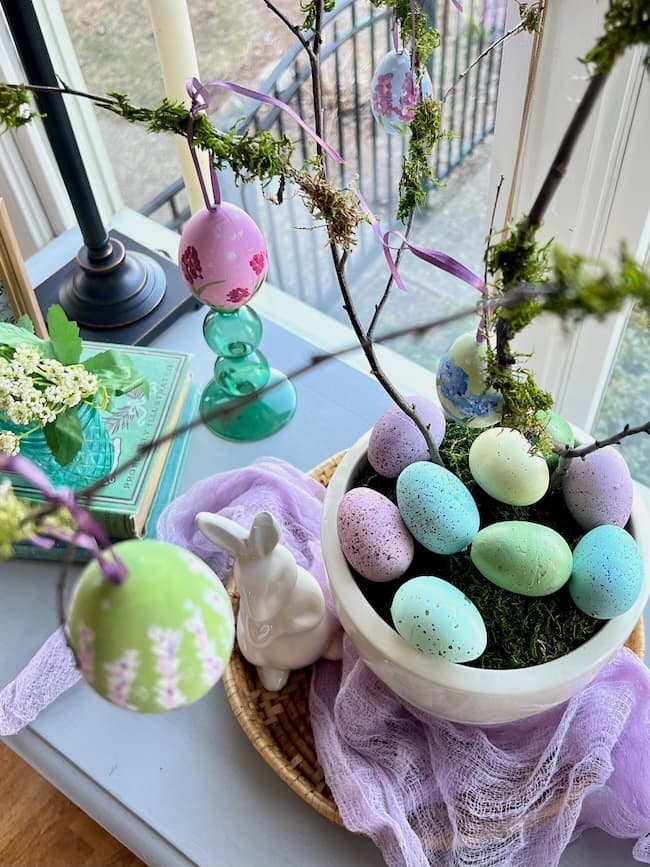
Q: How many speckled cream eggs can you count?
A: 1